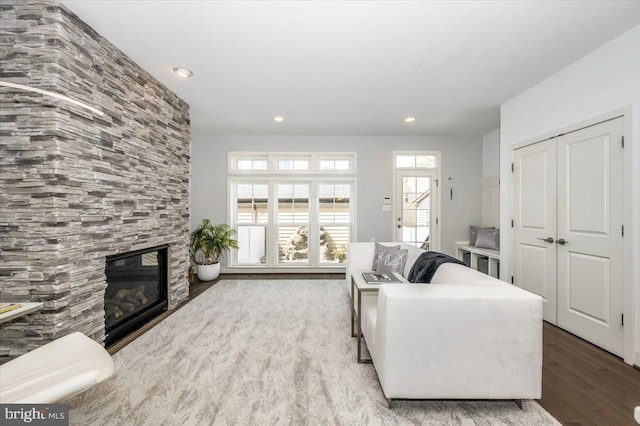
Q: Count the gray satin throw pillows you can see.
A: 4